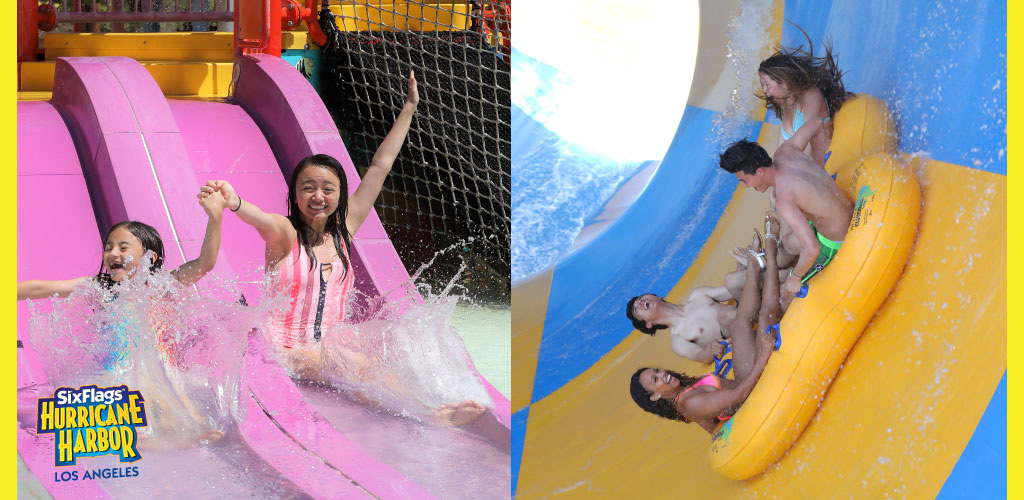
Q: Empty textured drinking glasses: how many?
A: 0